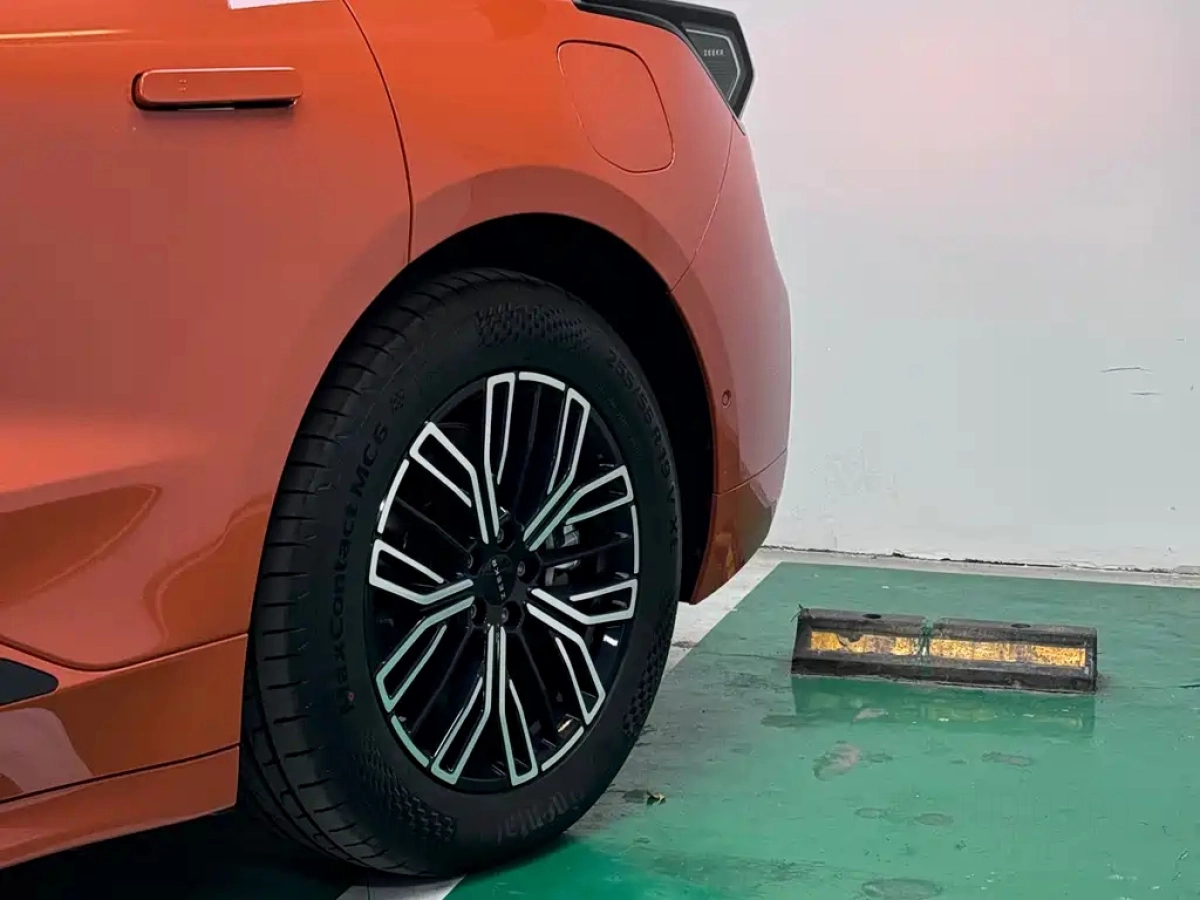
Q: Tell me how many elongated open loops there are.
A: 10